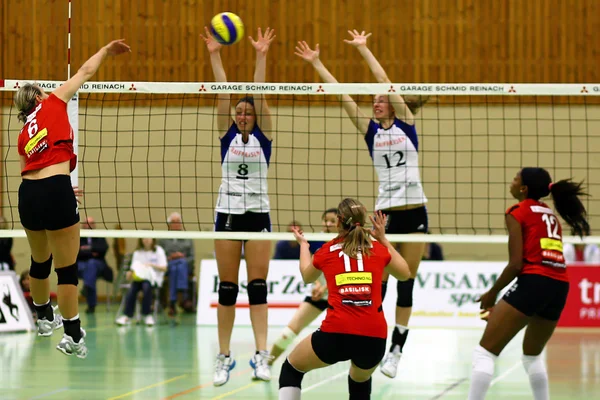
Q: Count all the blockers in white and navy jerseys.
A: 2